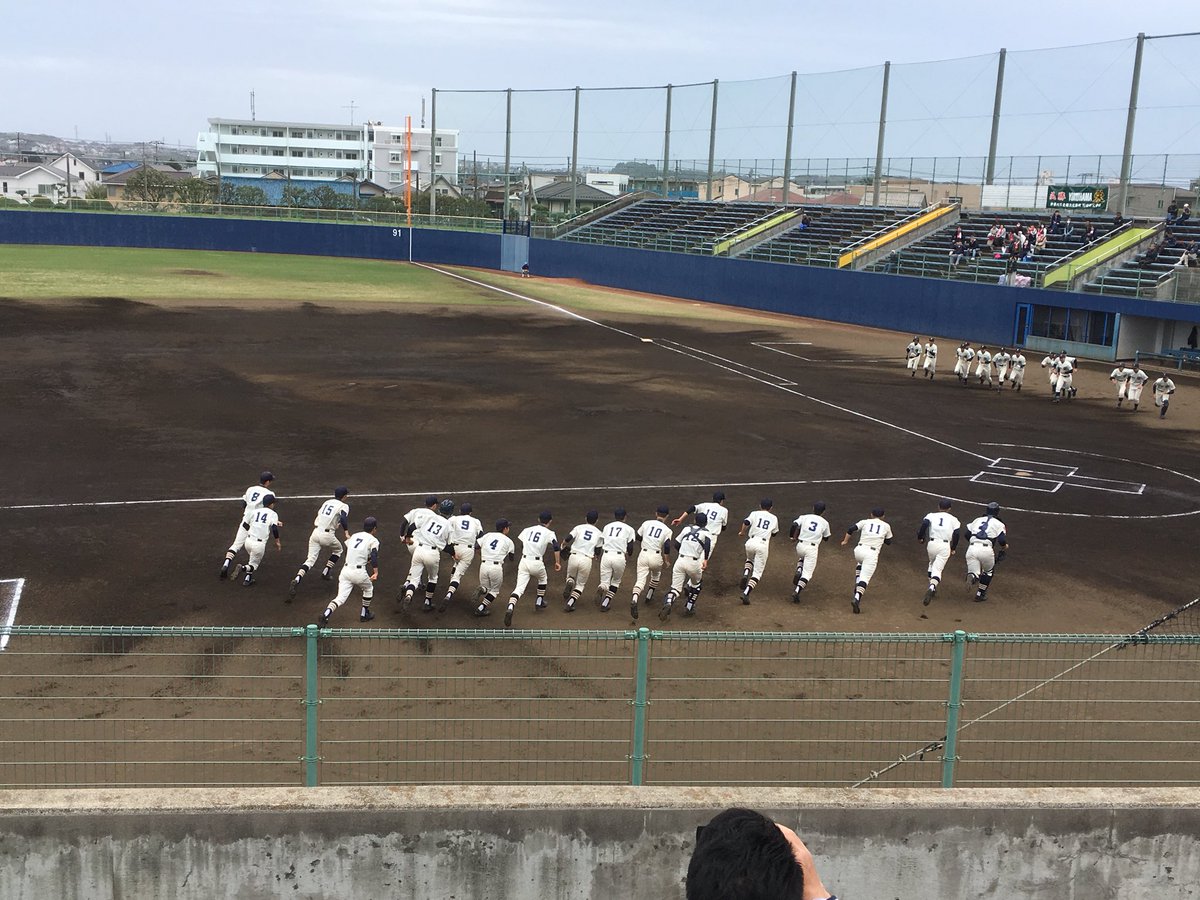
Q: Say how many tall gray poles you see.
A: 9